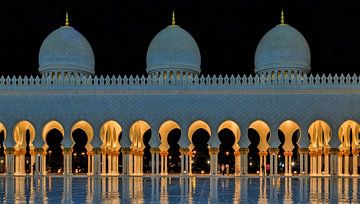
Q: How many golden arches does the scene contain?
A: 13